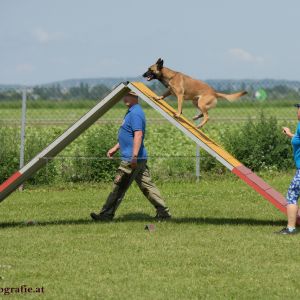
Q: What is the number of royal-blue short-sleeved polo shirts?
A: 1